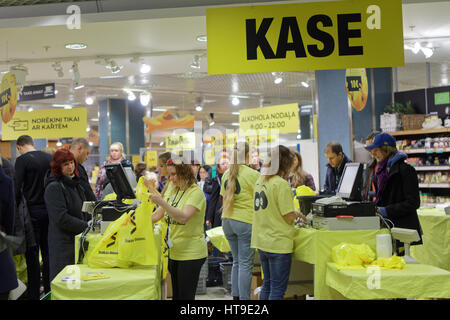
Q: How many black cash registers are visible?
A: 2